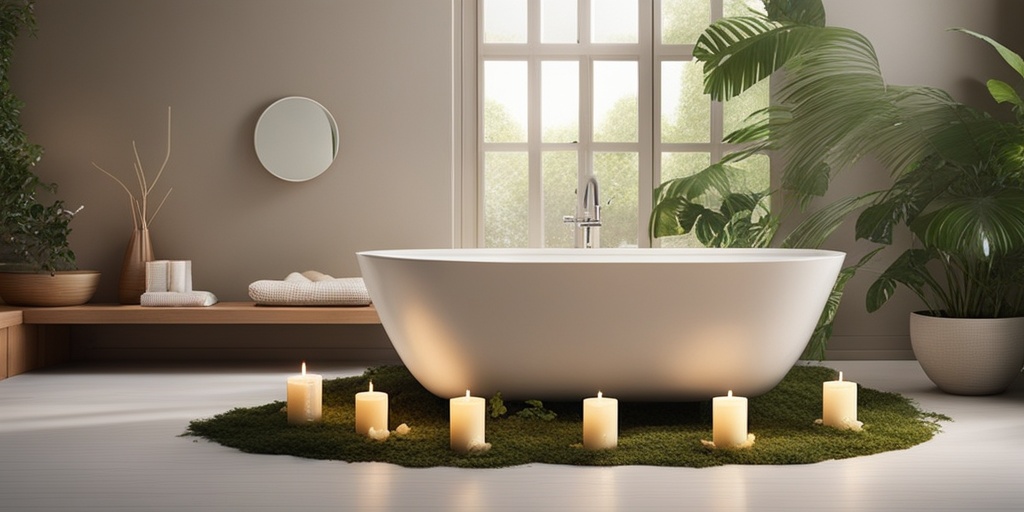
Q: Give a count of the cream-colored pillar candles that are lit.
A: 6